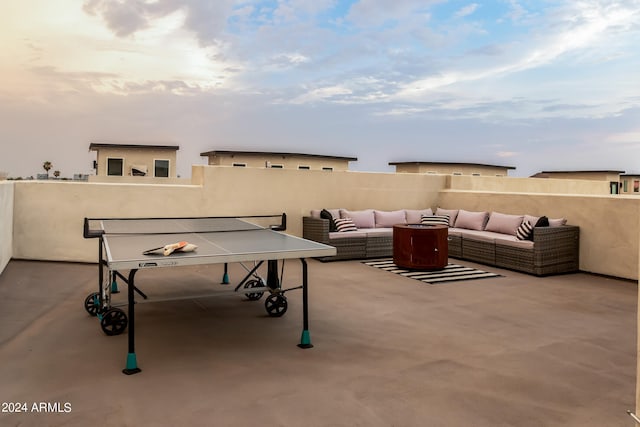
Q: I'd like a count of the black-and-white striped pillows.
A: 3